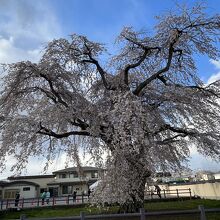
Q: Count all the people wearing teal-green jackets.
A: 1